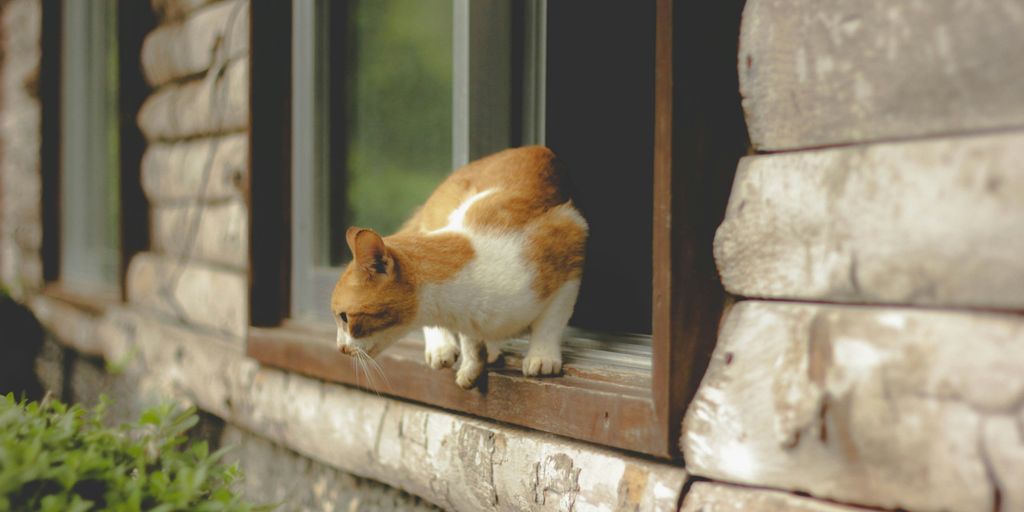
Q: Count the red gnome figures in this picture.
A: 0